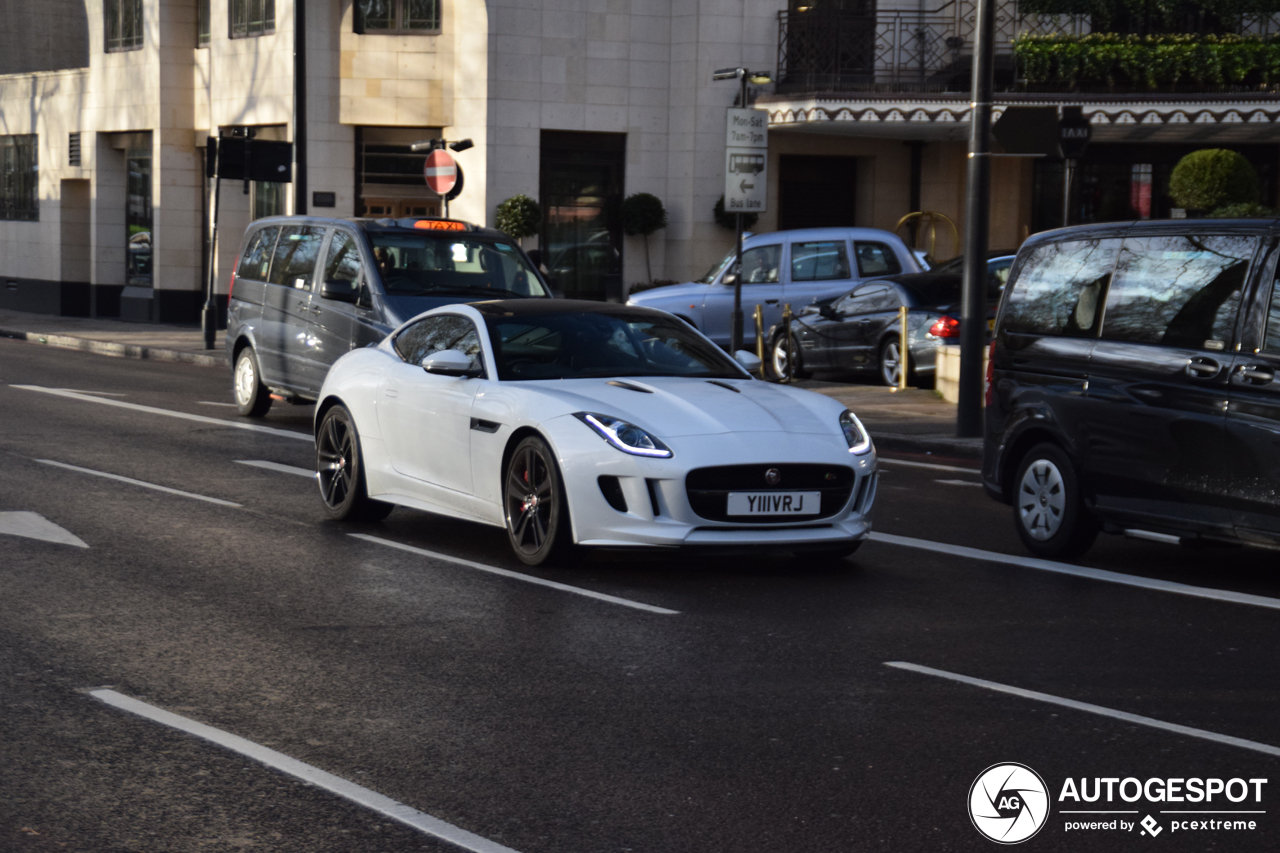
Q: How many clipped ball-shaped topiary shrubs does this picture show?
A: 4